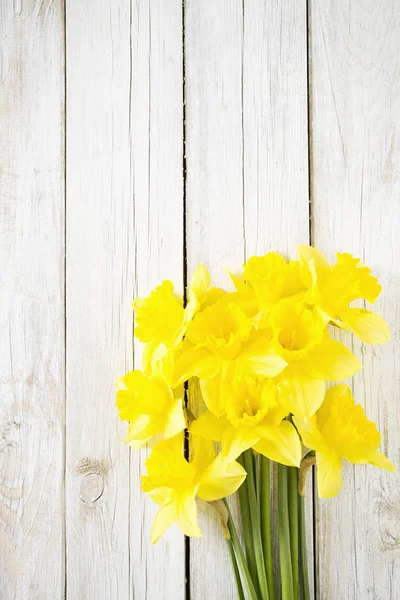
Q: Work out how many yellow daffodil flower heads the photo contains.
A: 9